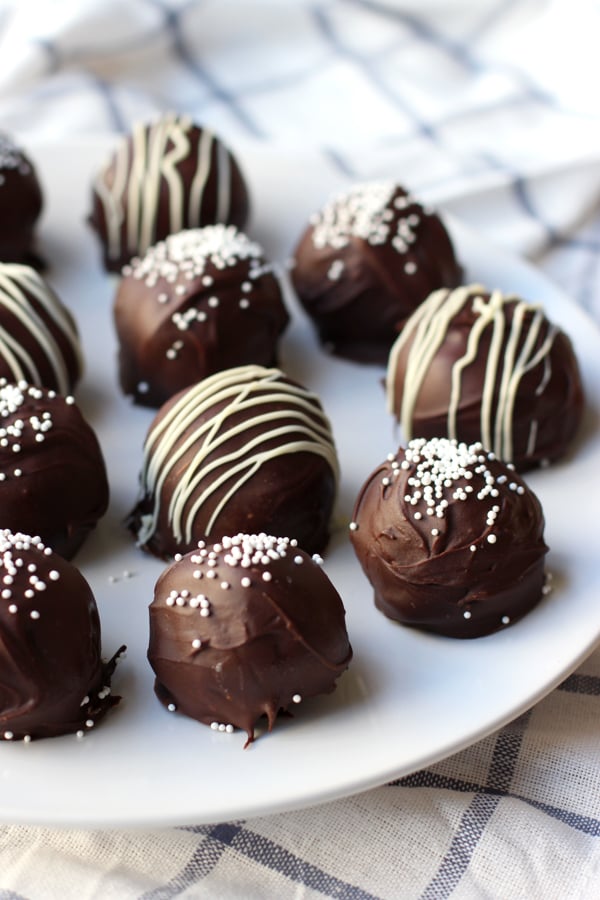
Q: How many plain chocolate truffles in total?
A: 0